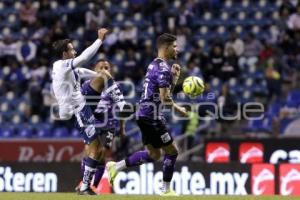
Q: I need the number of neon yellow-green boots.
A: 2